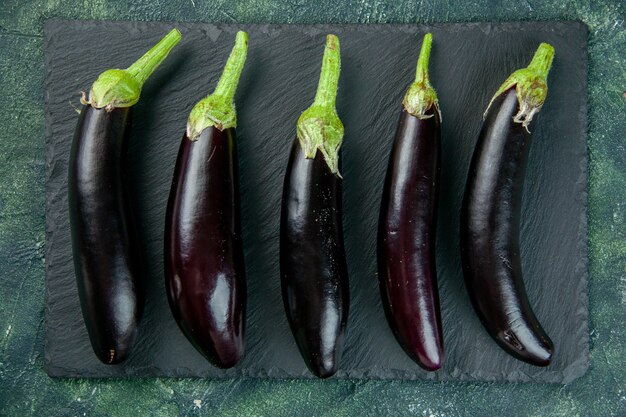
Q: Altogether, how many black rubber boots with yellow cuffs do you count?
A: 0